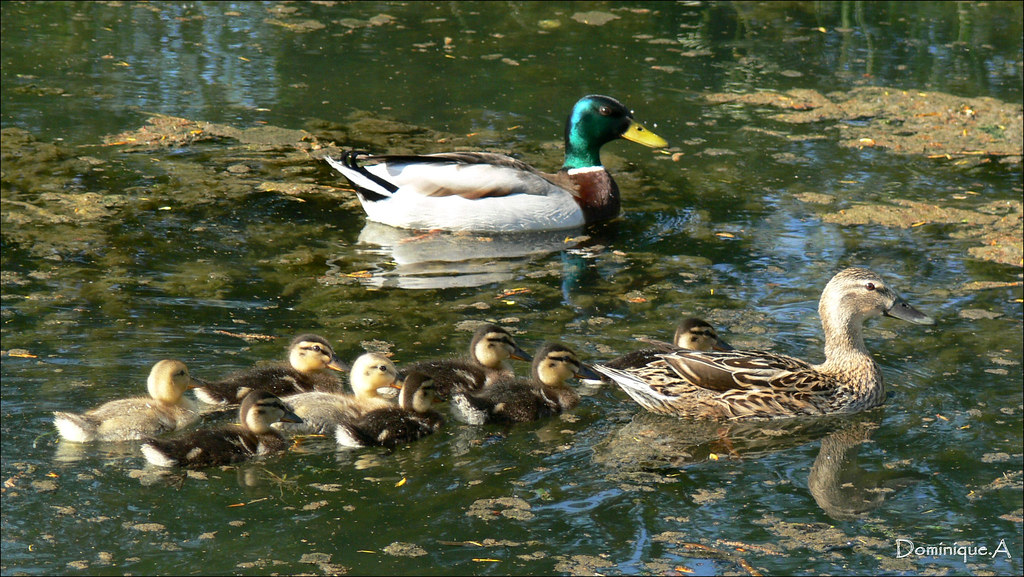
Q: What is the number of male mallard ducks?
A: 1